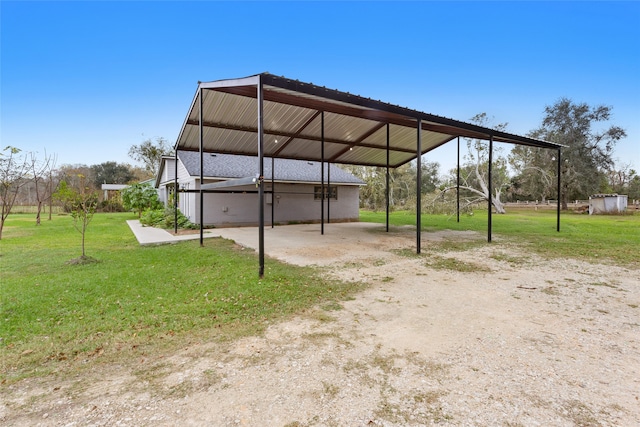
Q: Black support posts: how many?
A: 11